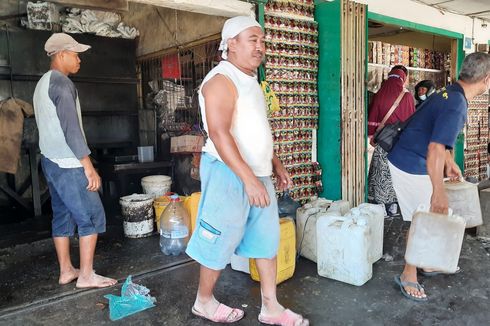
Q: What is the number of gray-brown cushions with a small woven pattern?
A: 0